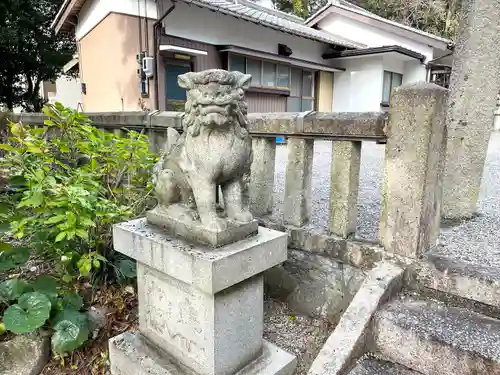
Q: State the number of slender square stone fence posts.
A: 3